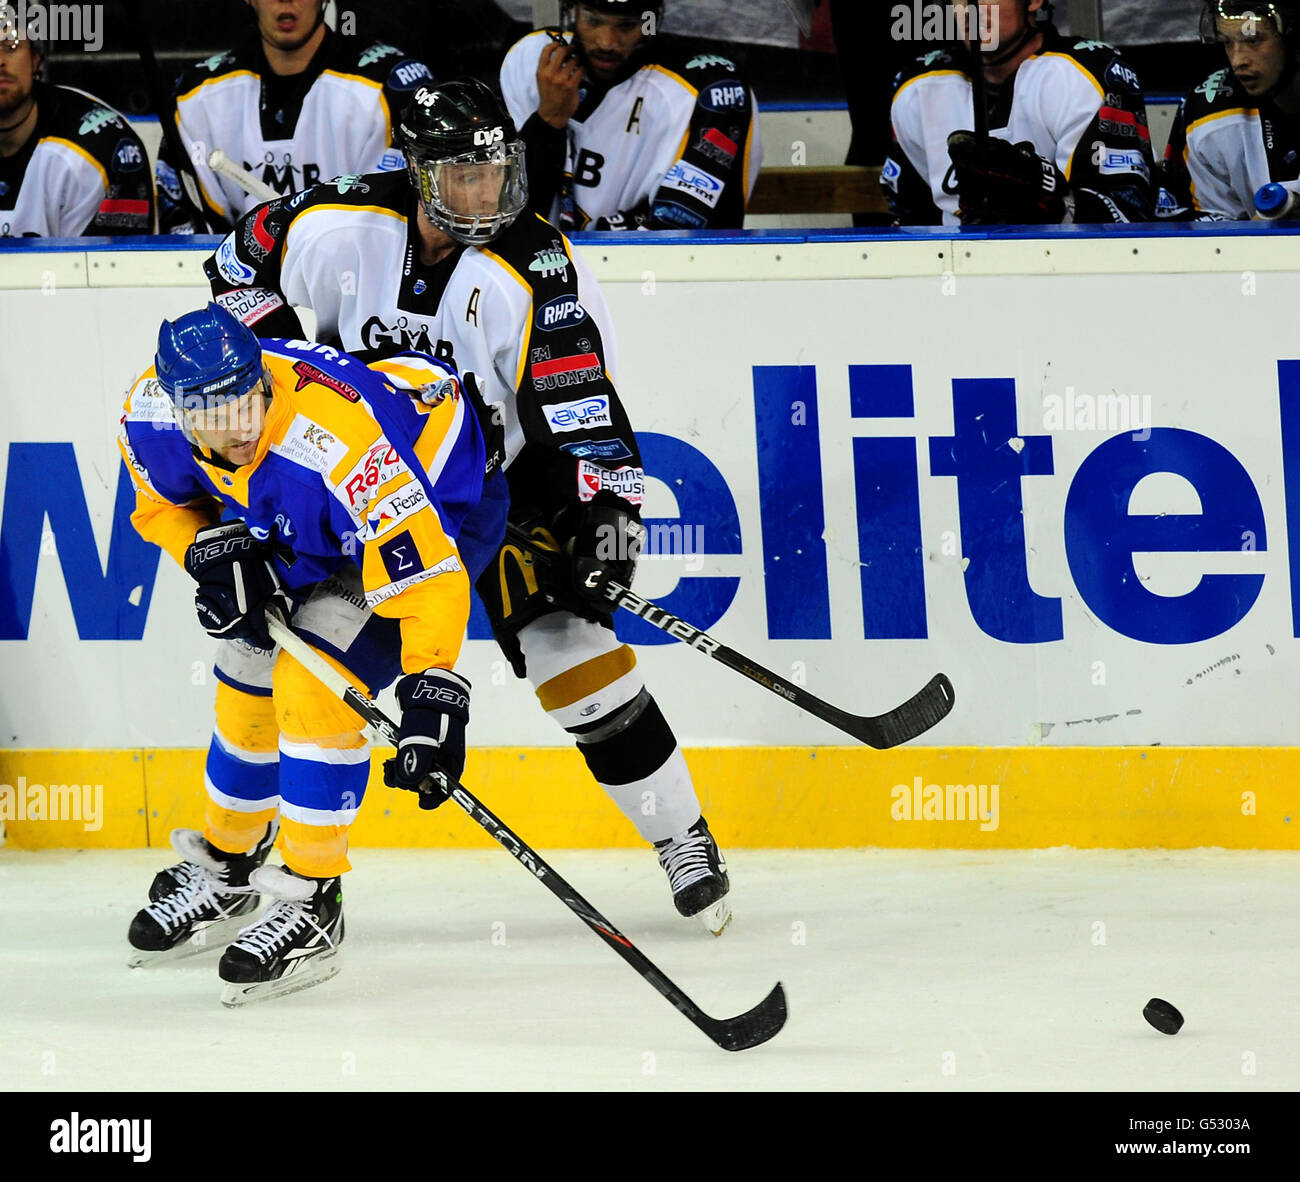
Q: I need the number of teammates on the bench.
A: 5